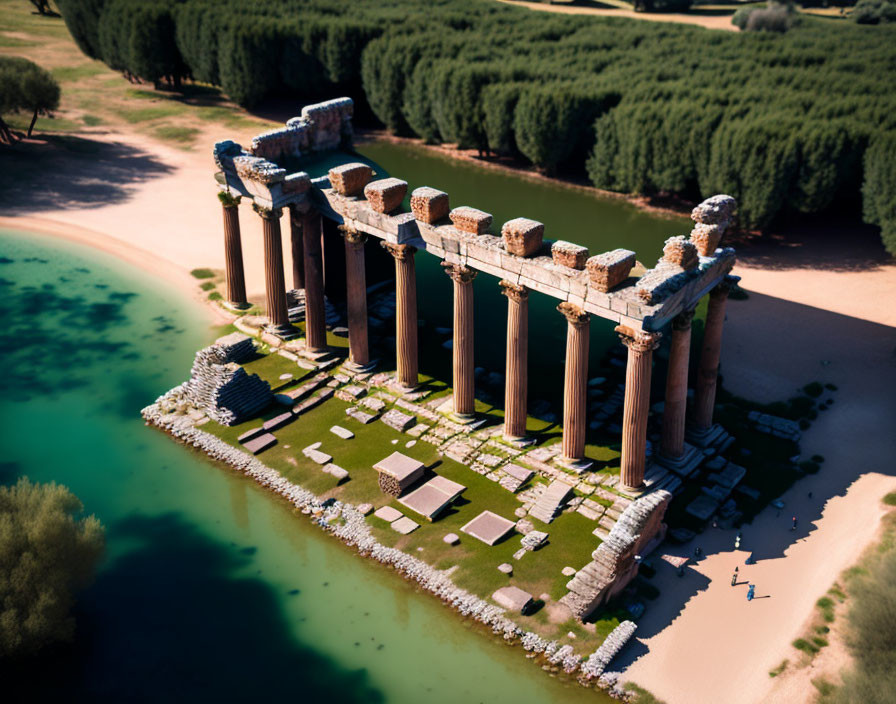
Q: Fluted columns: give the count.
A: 12